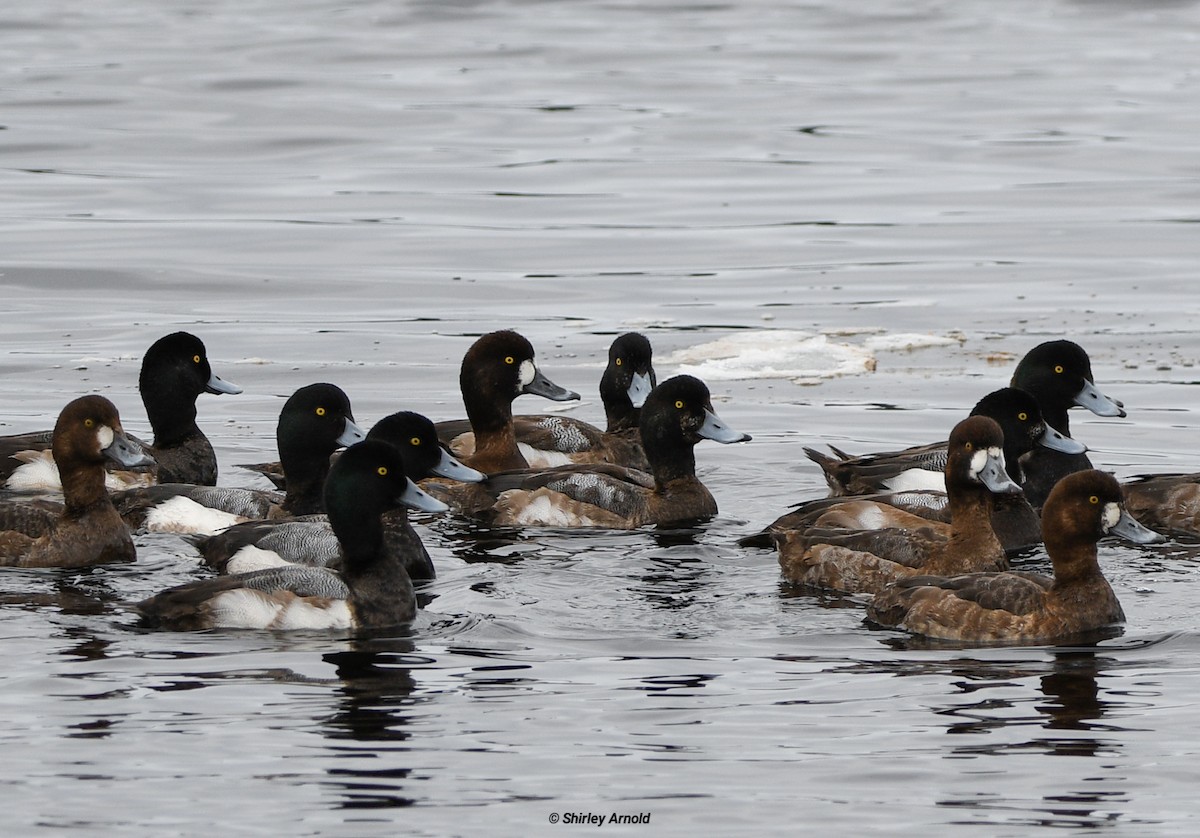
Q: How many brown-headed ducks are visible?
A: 4